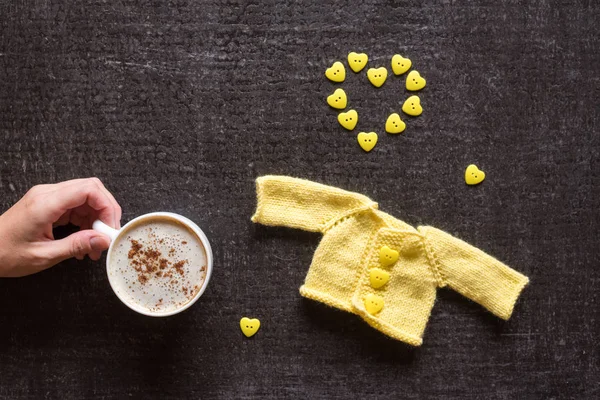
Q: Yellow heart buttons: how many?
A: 15